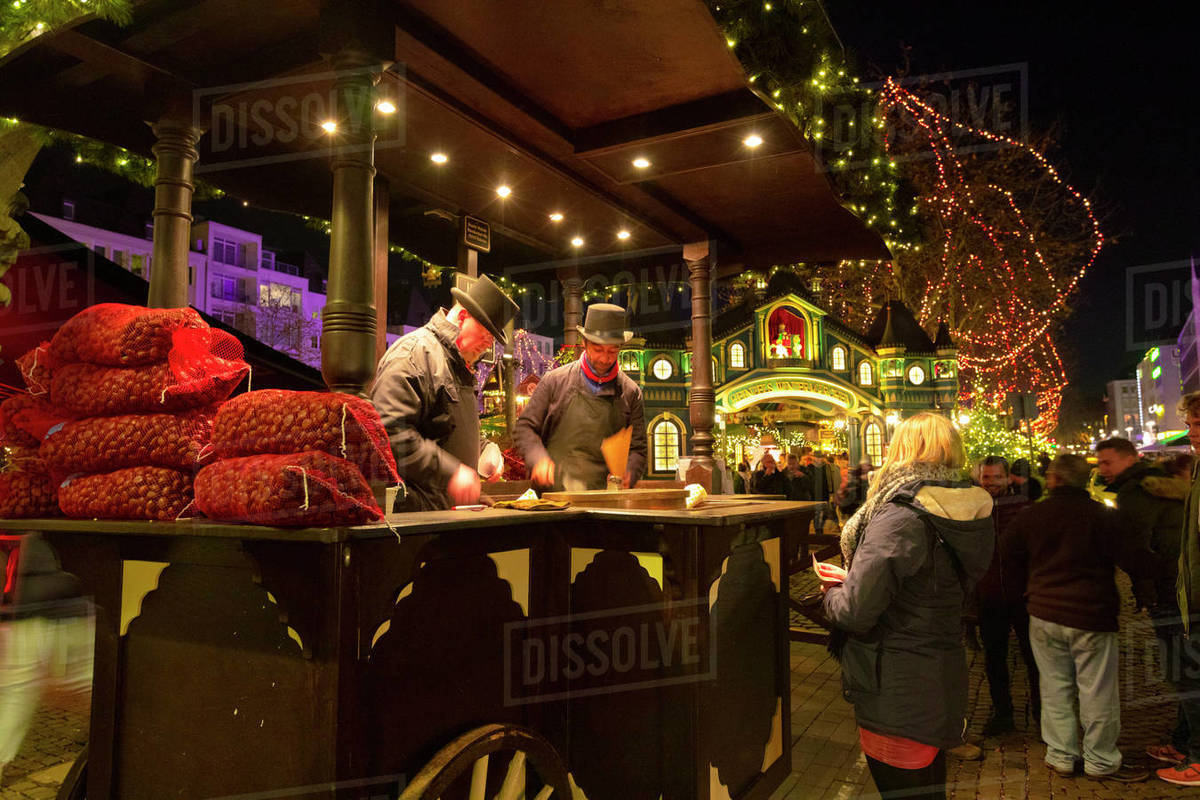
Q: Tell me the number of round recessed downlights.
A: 9